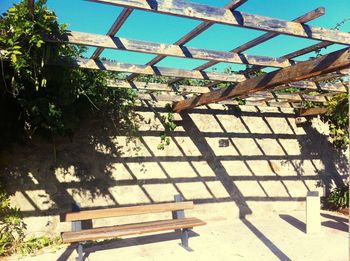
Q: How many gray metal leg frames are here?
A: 2